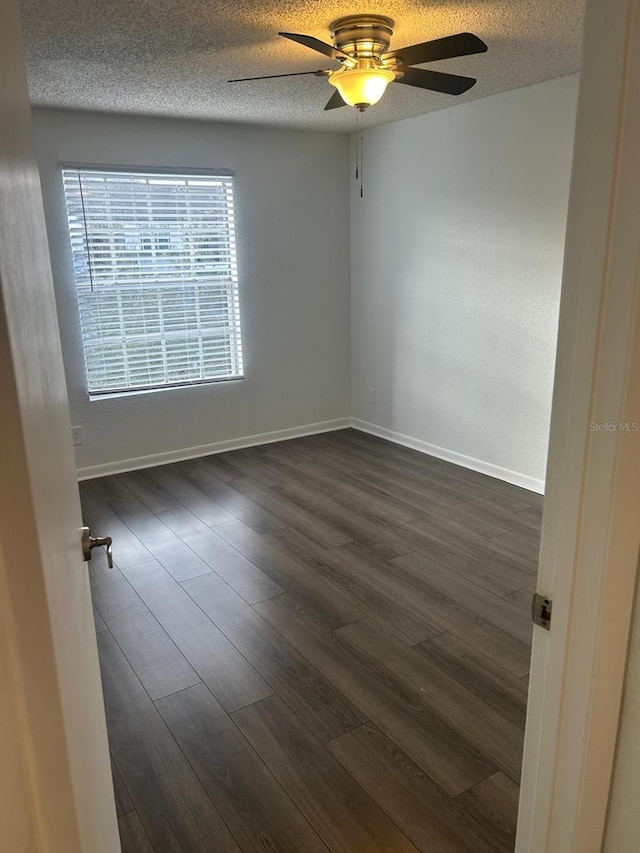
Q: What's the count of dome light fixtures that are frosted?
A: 1